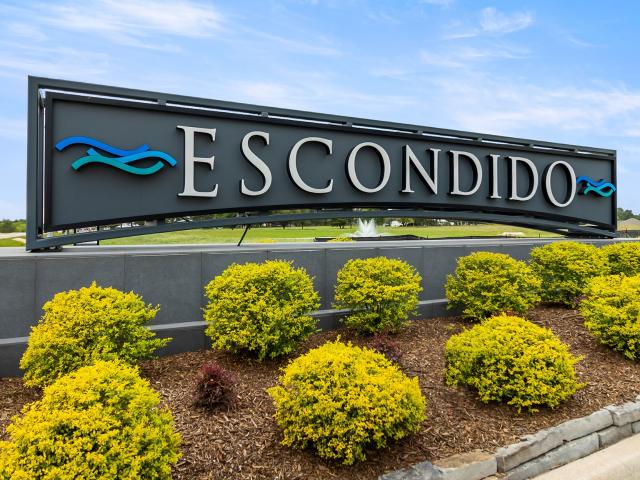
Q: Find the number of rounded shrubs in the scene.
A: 10